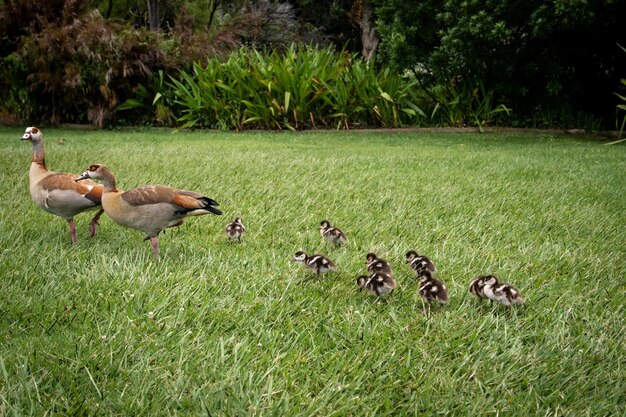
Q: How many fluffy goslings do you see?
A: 9